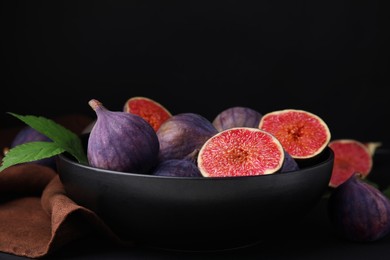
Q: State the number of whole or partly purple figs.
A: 7